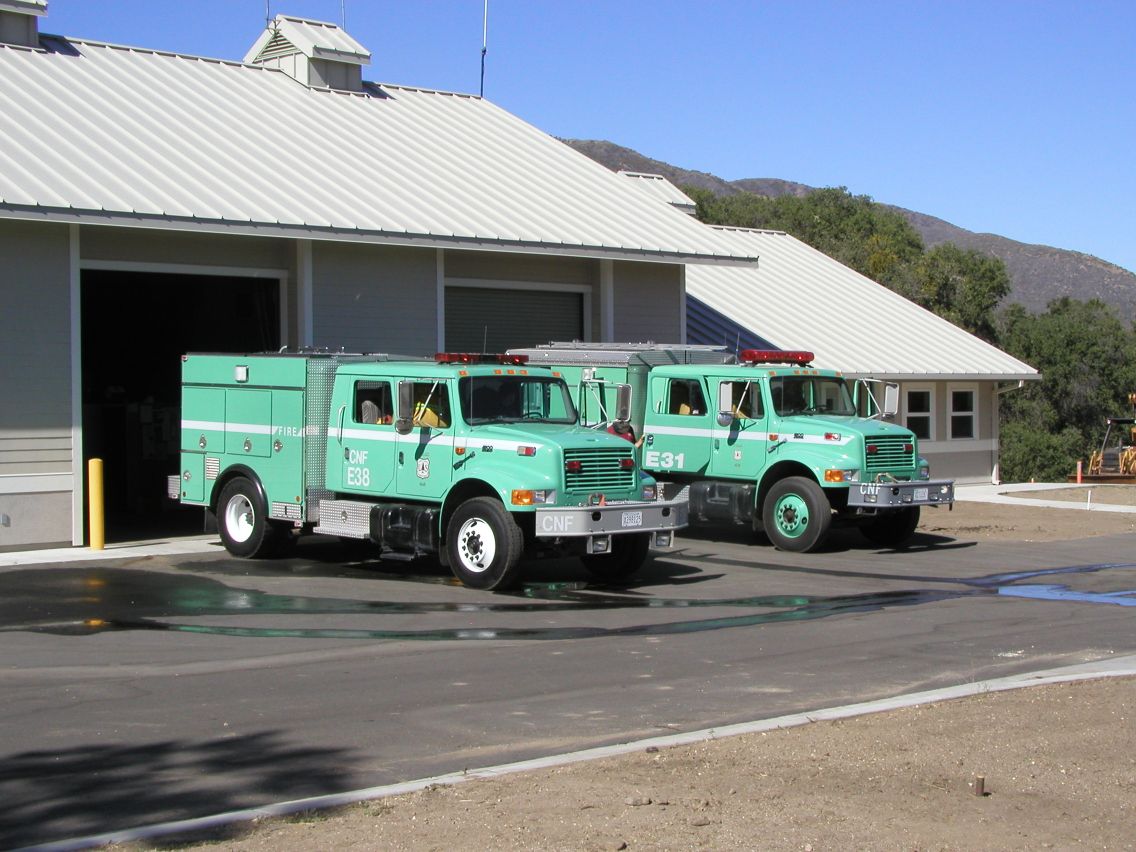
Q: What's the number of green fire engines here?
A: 2